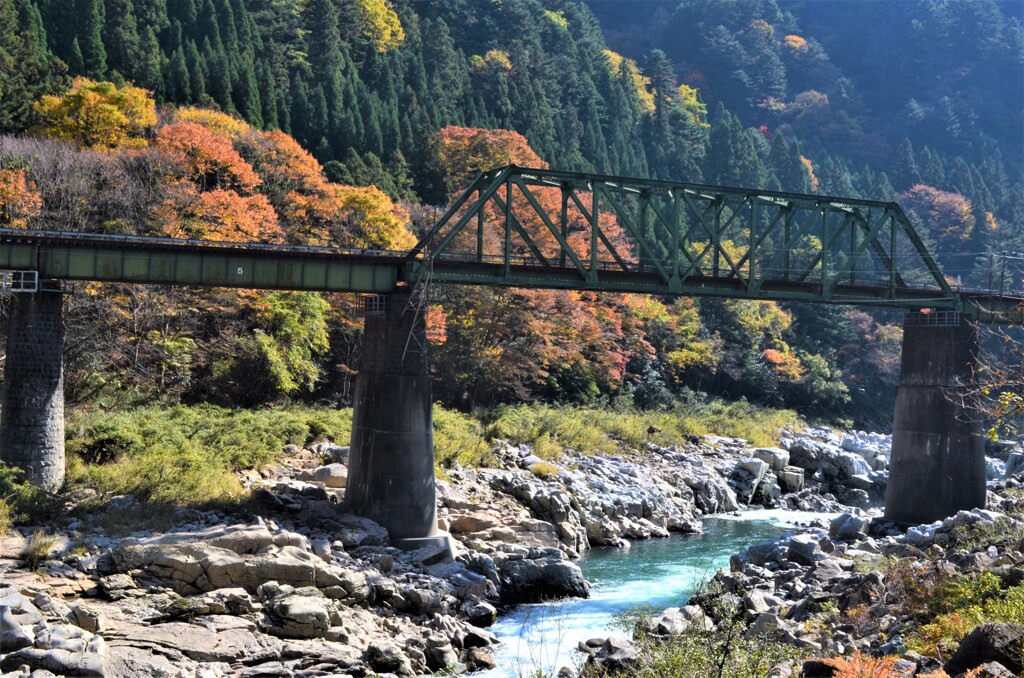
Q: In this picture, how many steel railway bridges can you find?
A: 1